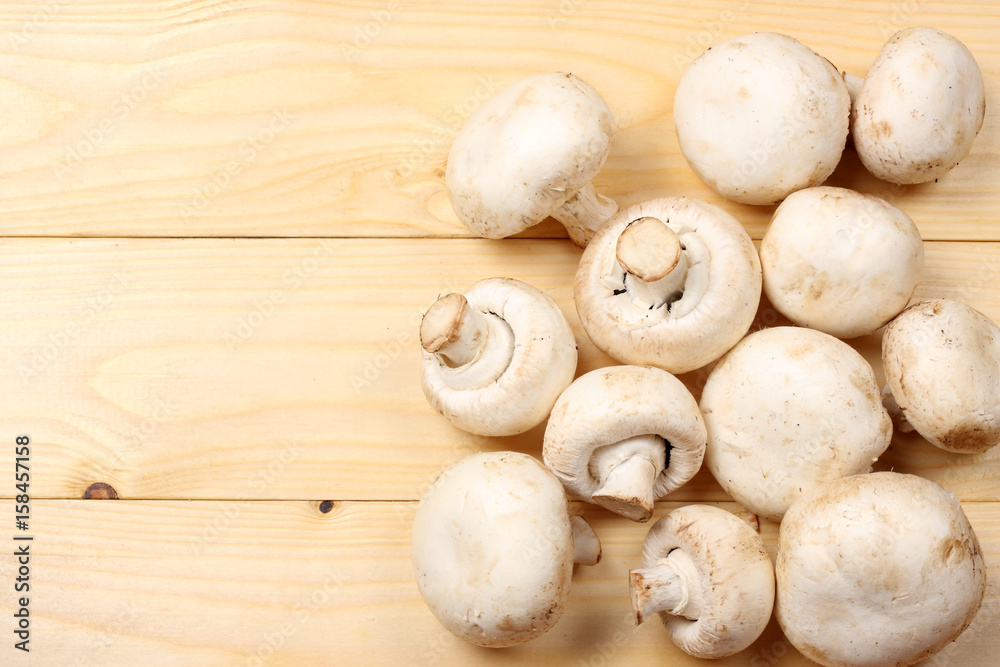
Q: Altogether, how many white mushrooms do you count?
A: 12